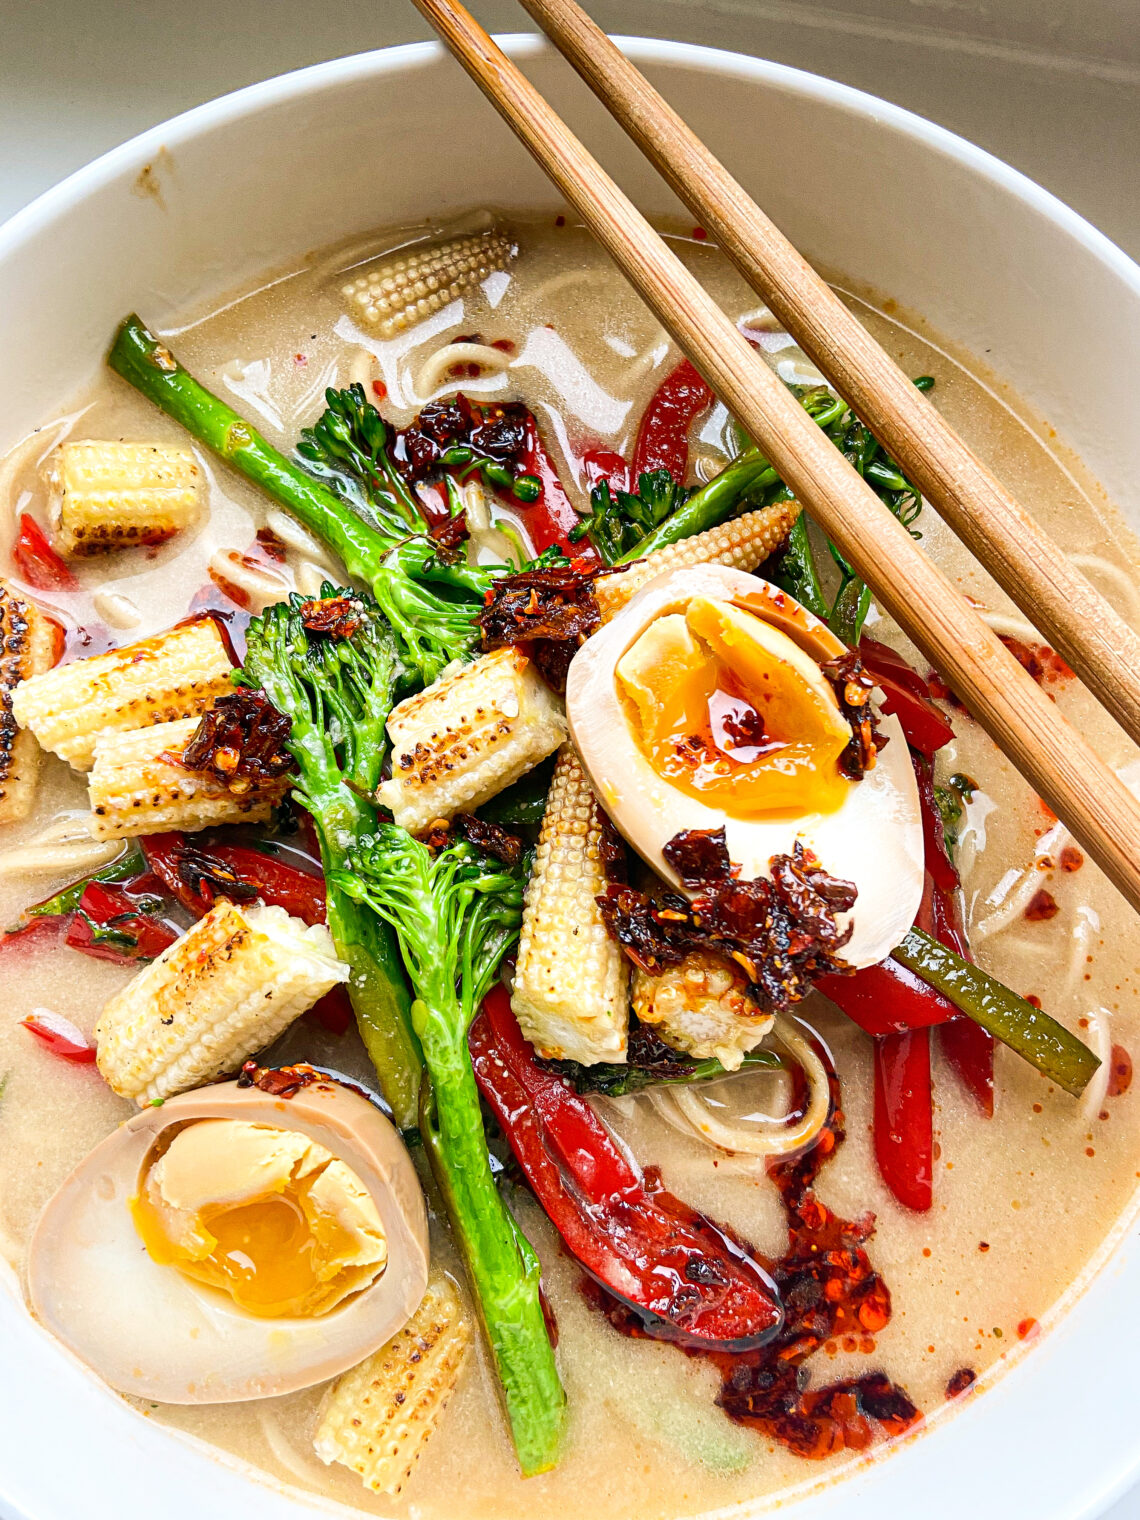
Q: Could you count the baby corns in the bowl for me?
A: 11